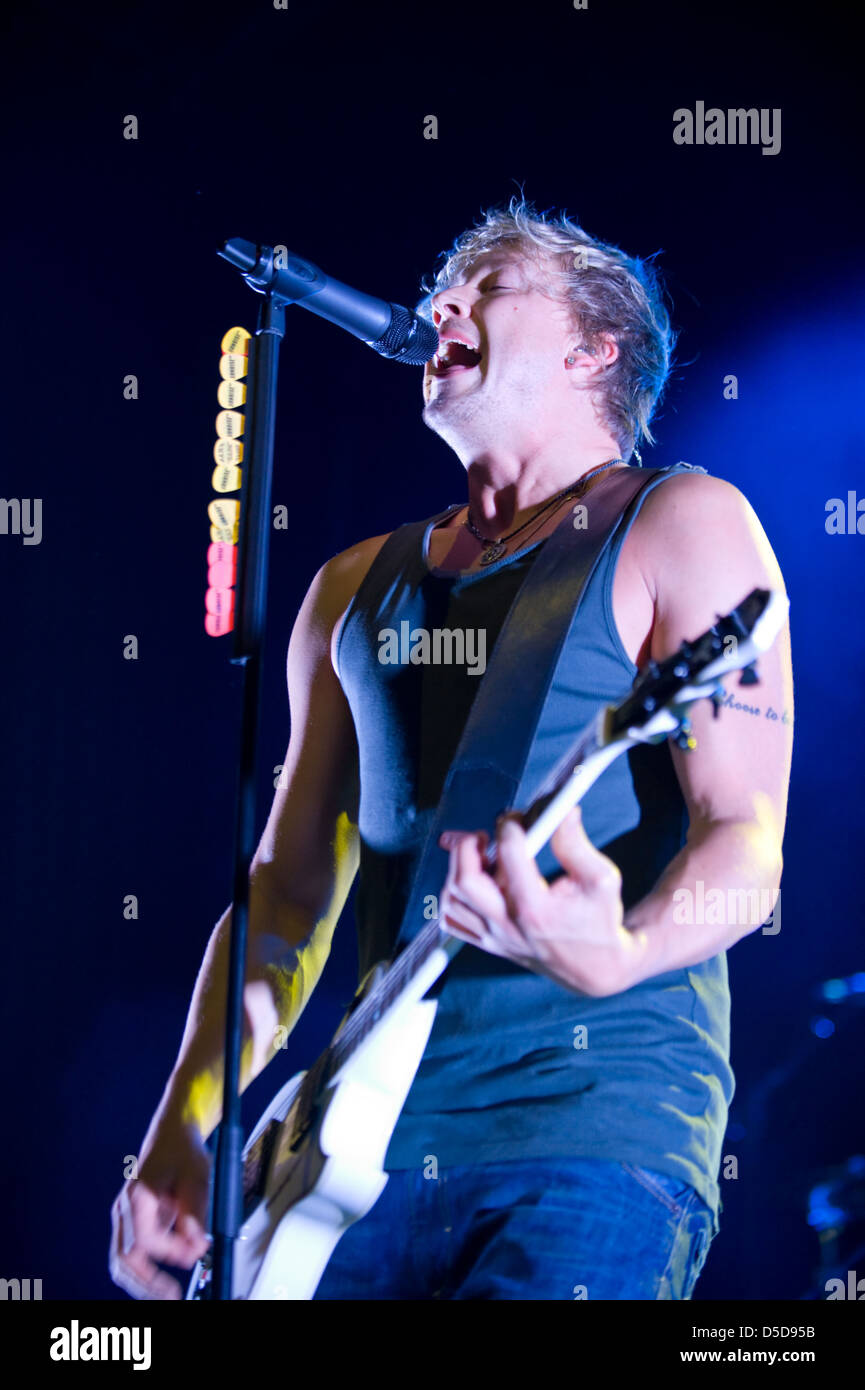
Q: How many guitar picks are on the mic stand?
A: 12